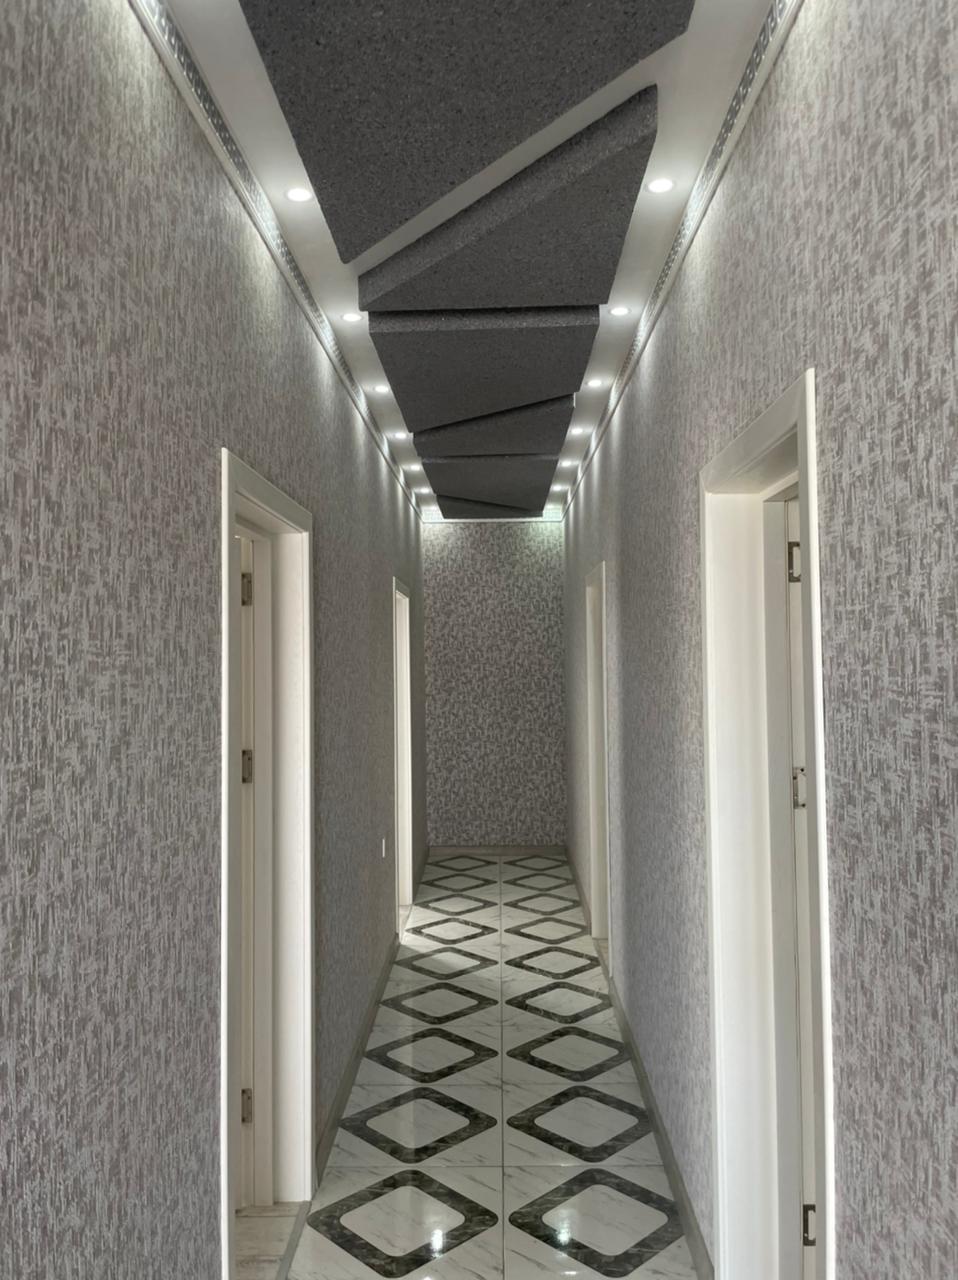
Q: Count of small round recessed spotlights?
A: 14